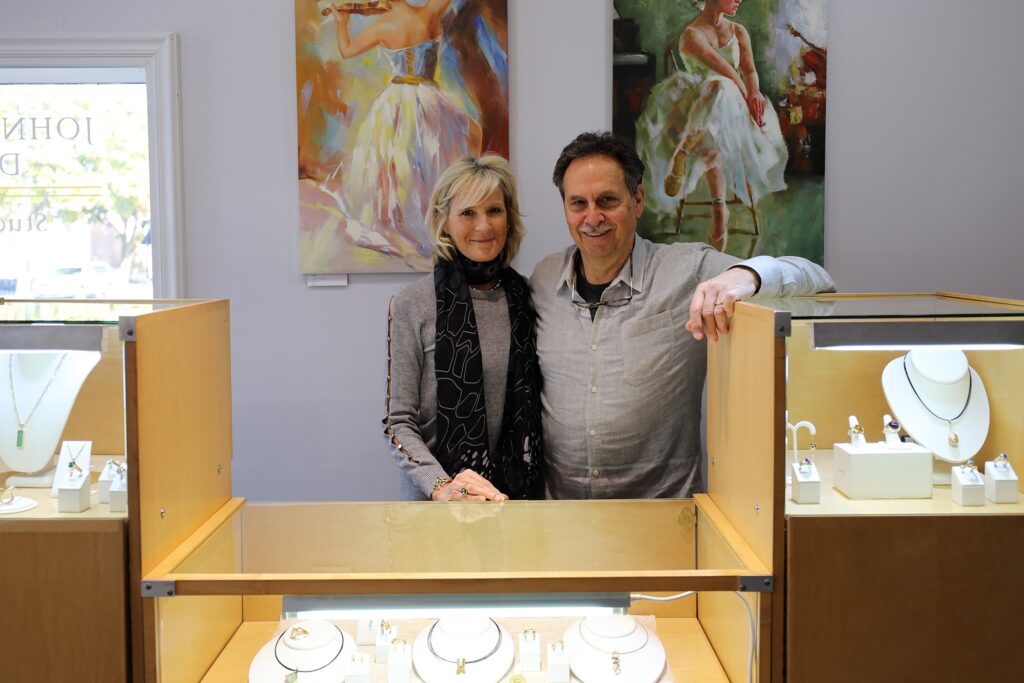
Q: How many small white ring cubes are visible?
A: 11